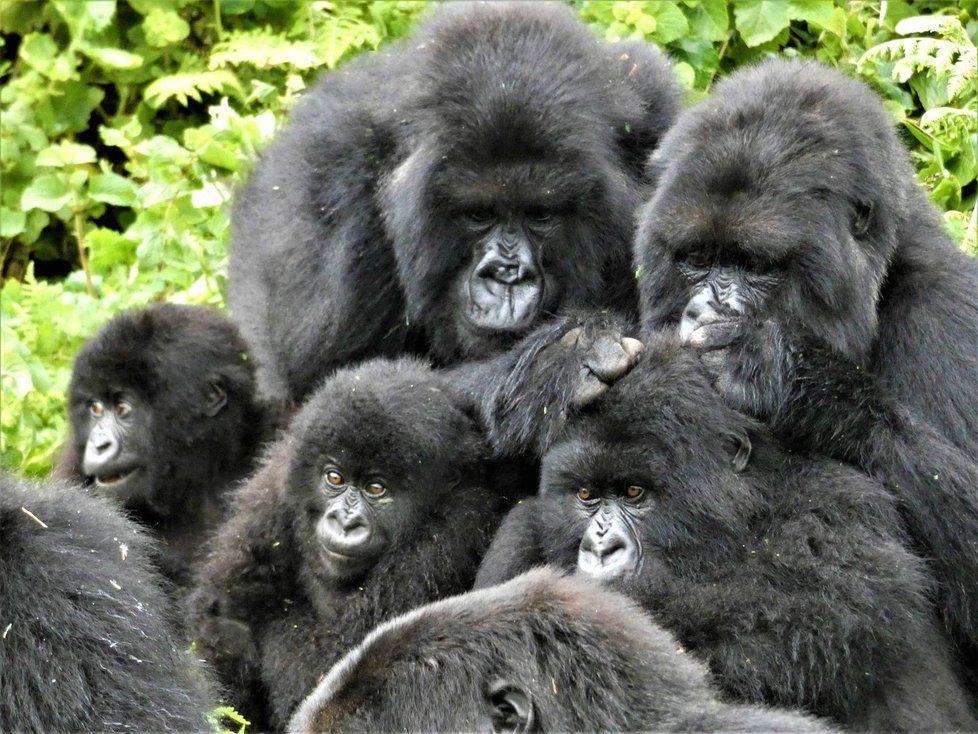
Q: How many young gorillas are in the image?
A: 3